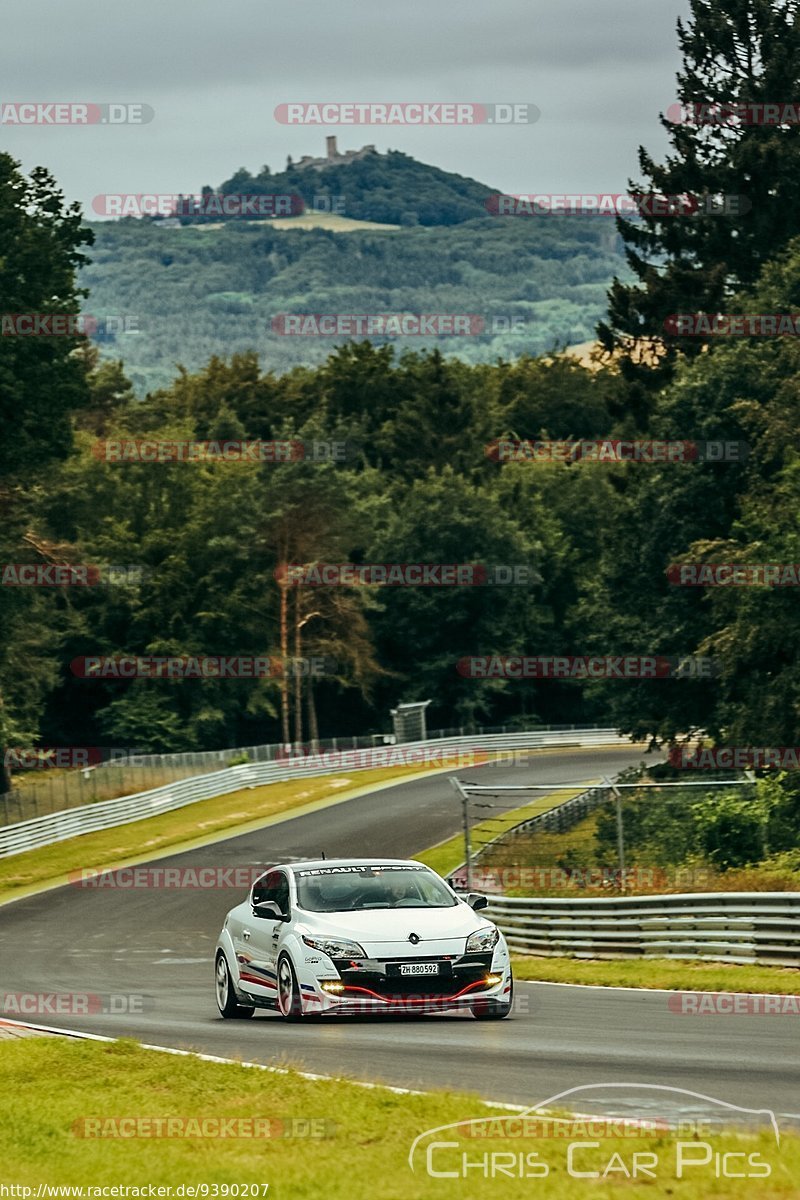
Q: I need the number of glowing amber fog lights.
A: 2